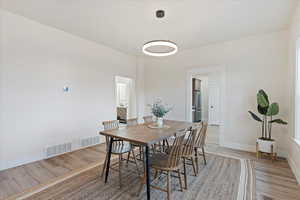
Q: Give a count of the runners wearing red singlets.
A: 0